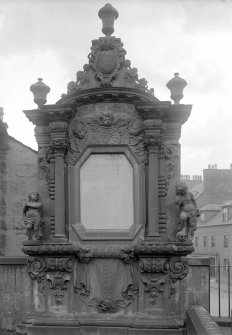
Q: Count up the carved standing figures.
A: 2